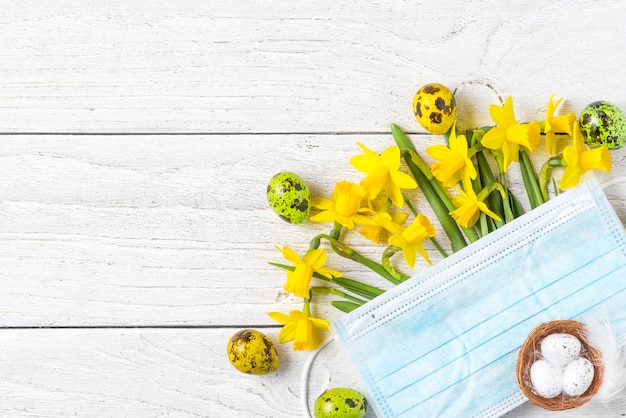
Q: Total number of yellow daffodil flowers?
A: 11